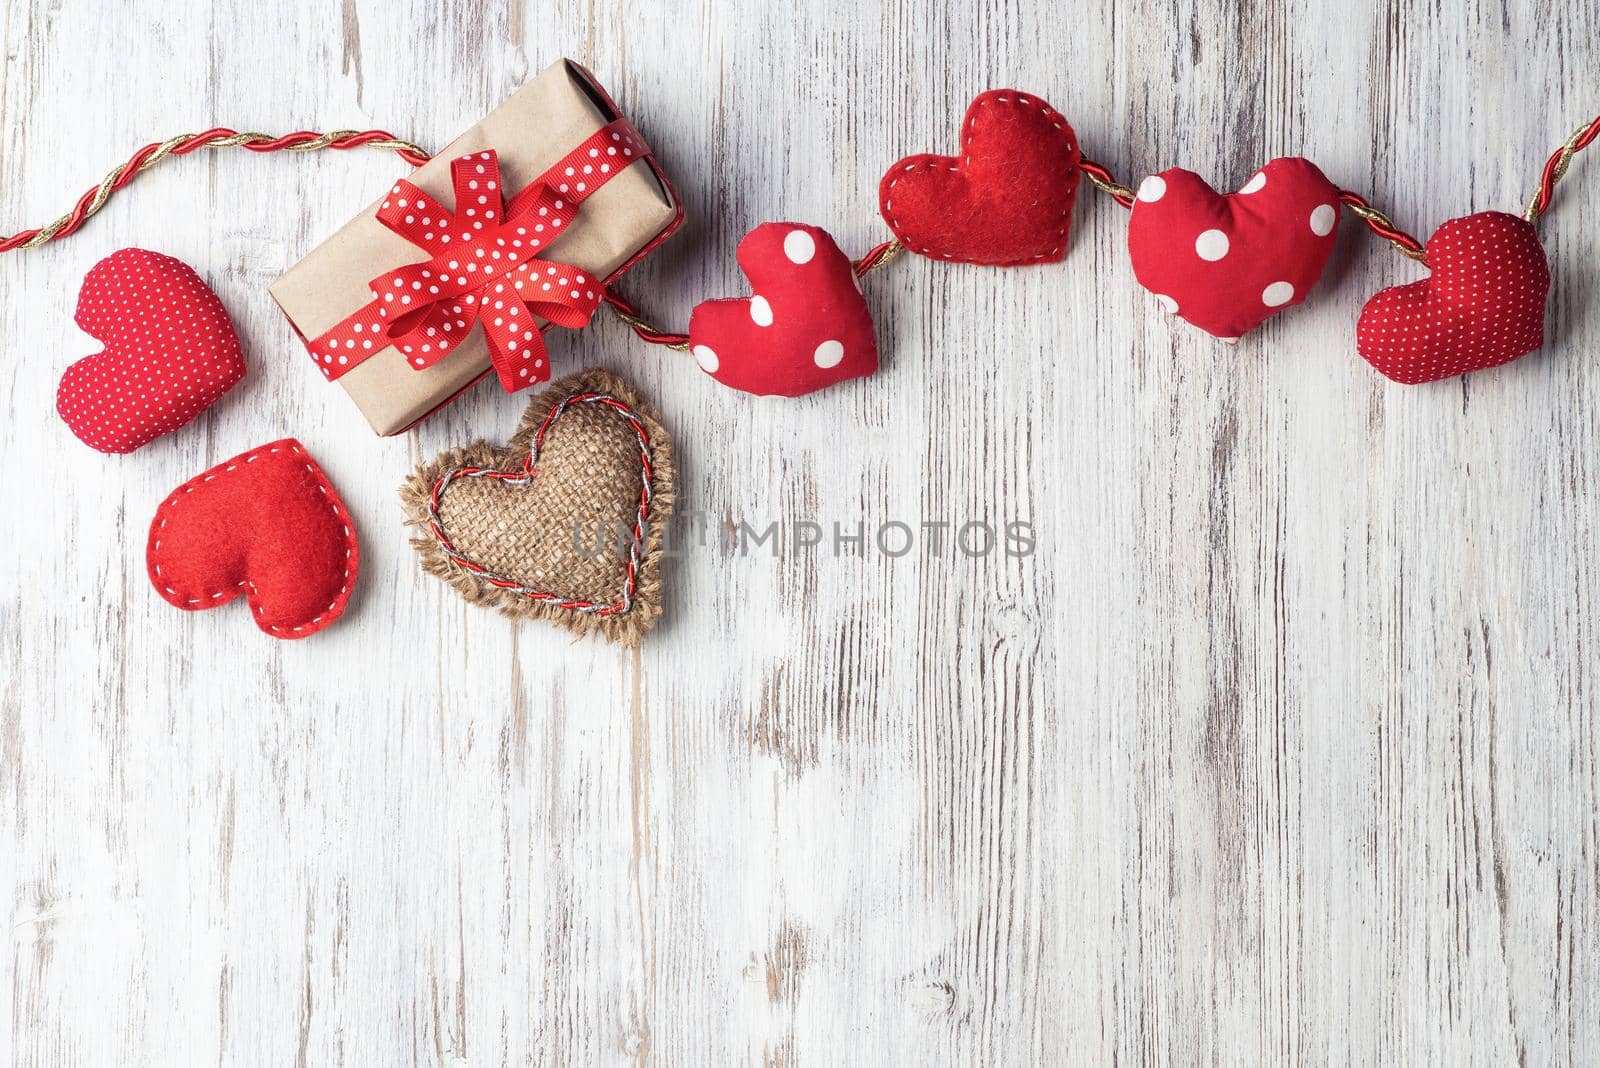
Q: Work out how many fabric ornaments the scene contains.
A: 7